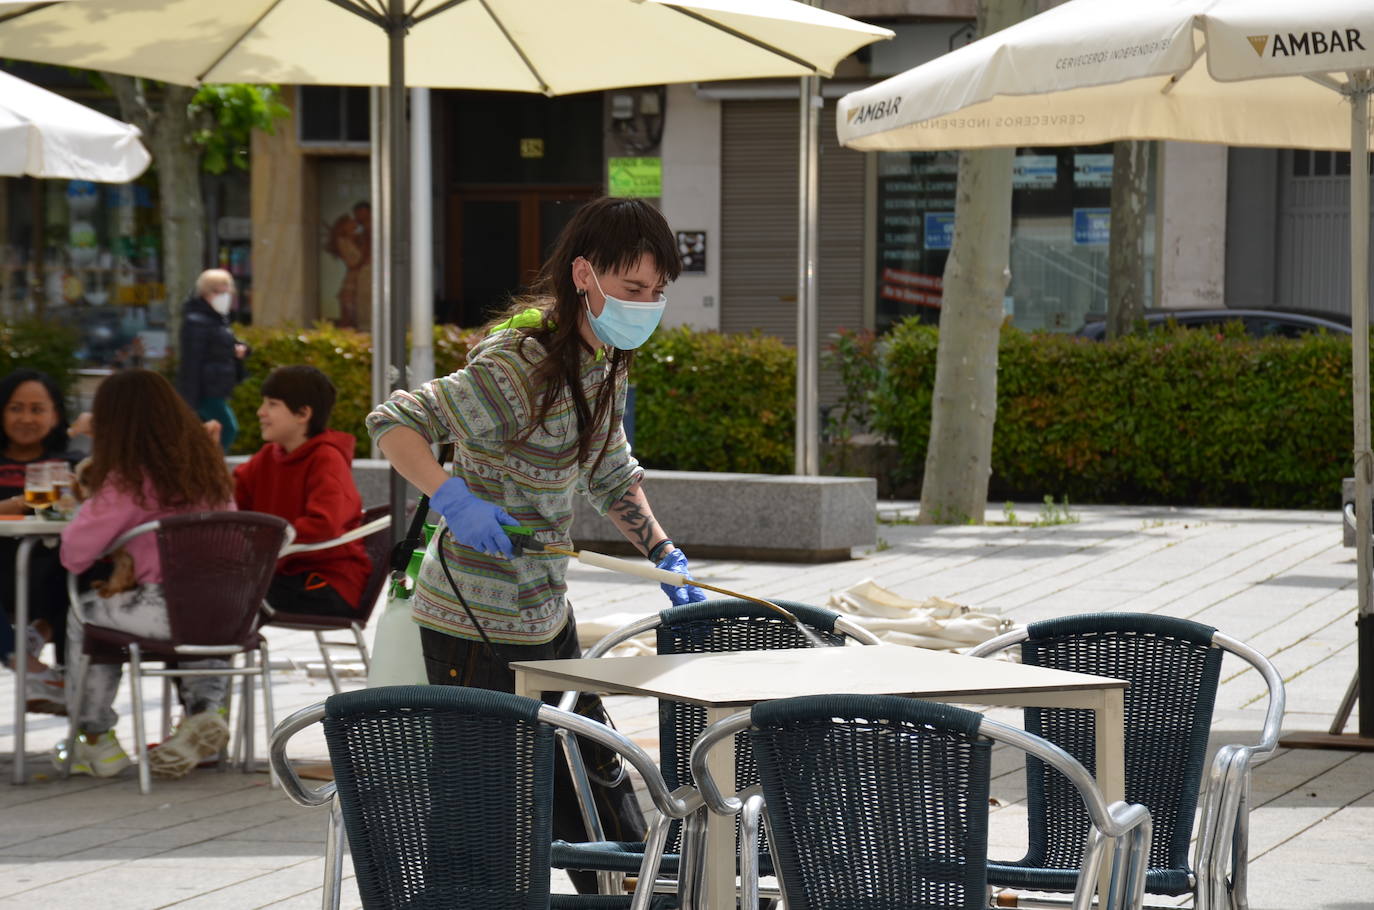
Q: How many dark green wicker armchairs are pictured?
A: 4